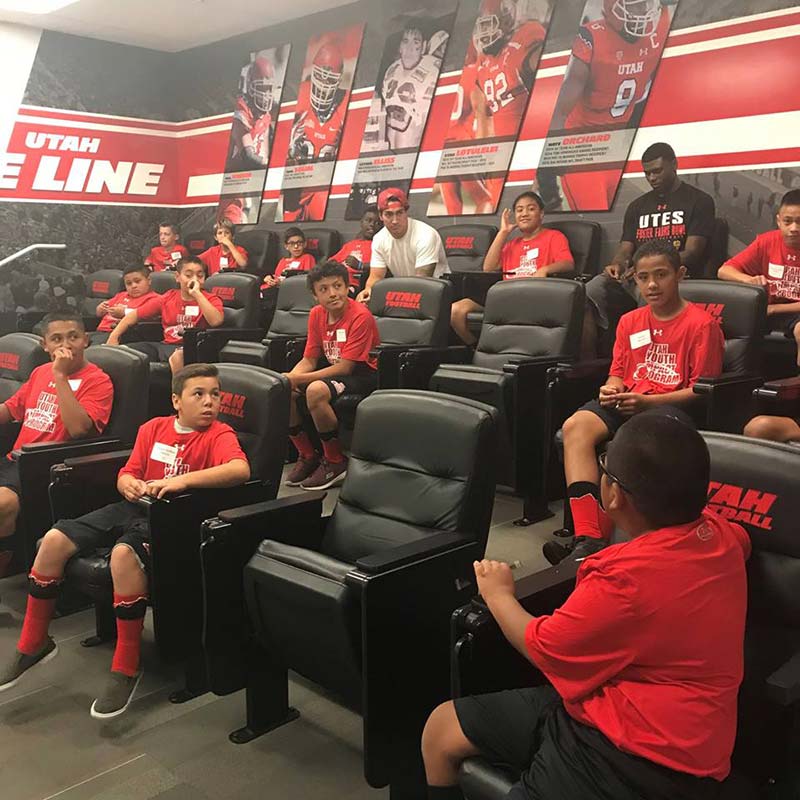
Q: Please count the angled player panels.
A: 5